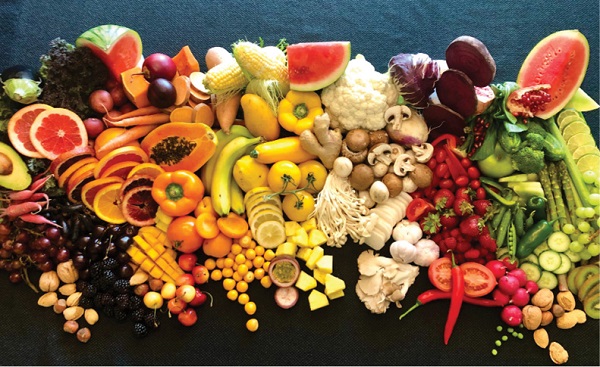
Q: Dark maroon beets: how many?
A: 3